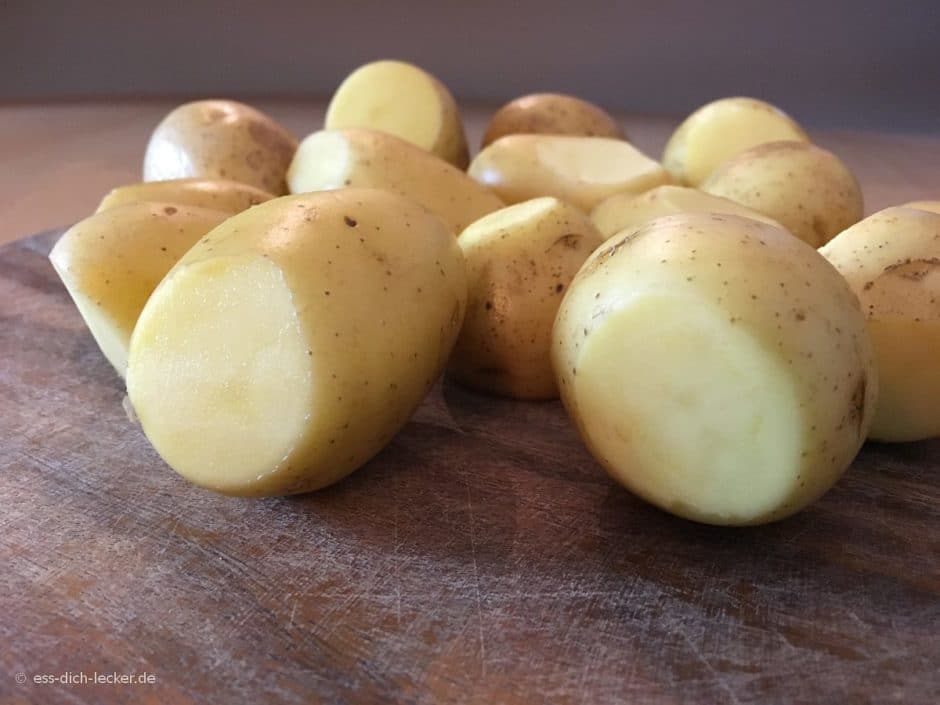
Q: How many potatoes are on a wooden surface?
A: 15